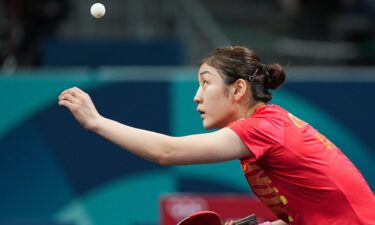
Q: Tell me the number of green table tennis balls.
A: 0